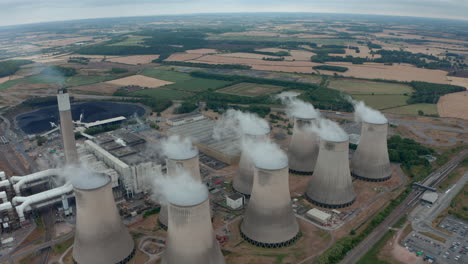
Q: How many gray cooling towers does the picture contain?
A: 8